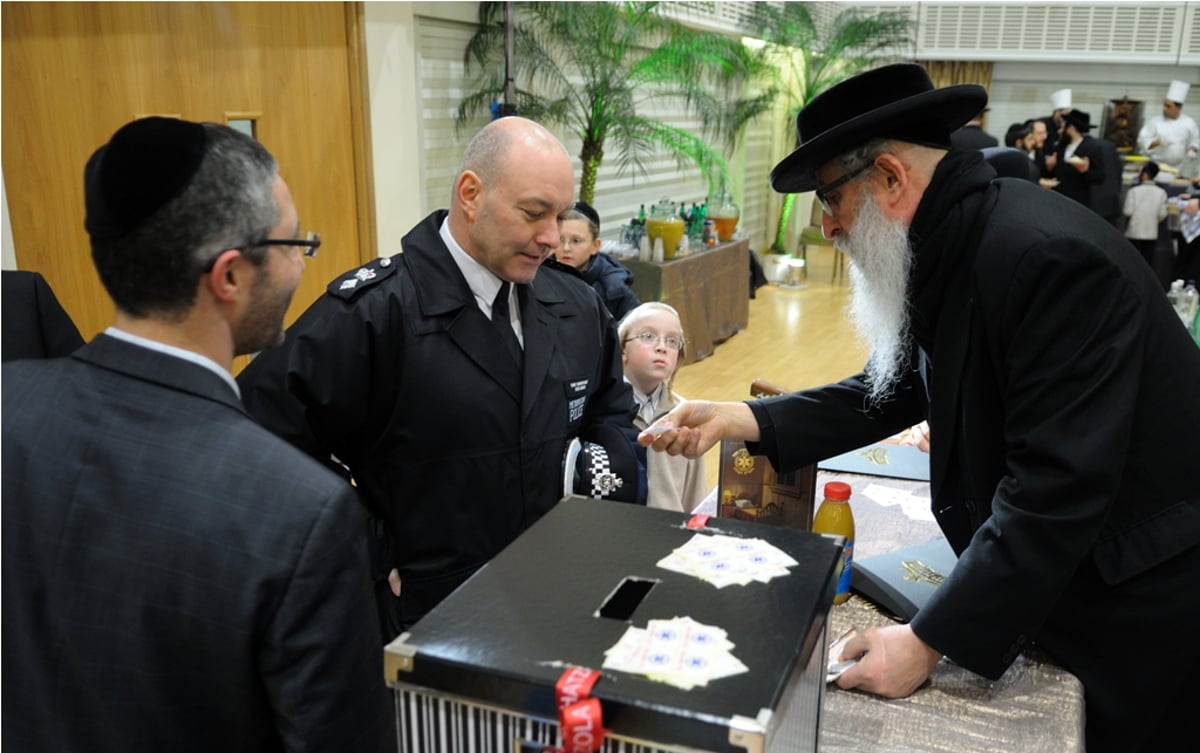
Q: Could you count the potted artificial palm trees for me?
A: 2